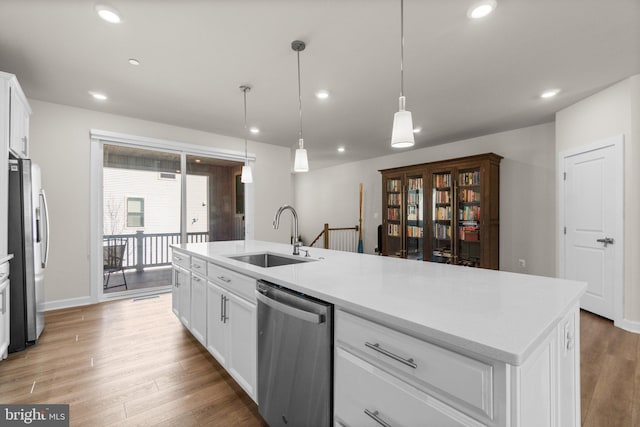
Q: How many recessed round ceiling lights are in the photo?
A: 8